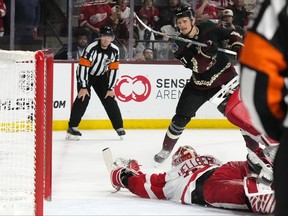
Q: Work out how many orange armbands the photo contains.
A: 3